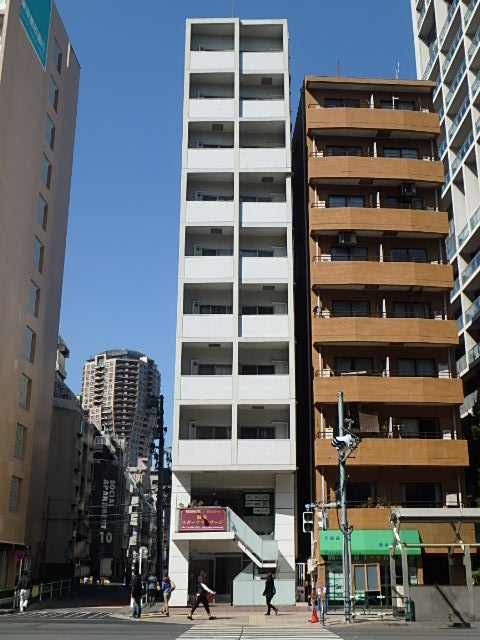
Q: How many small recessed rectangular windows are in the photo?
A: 11